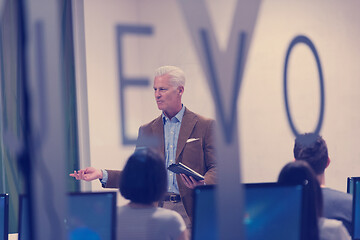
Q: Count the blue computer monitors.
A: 4